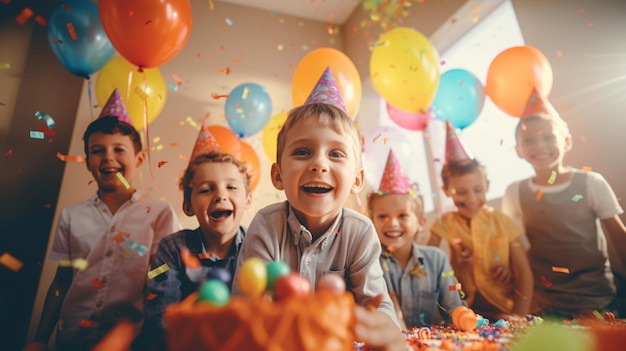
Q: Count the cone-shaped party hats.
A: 6